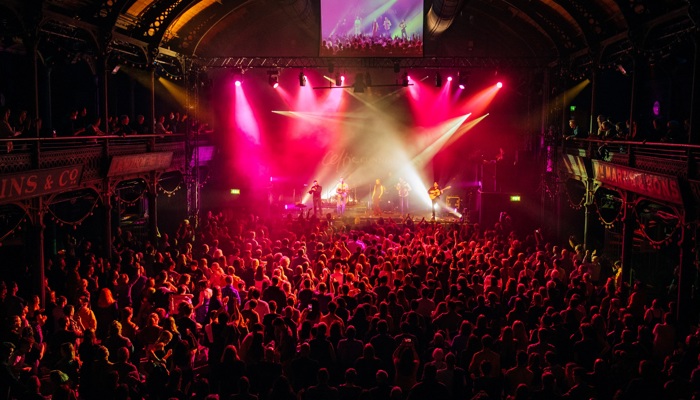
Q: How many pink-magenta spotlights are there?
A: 8